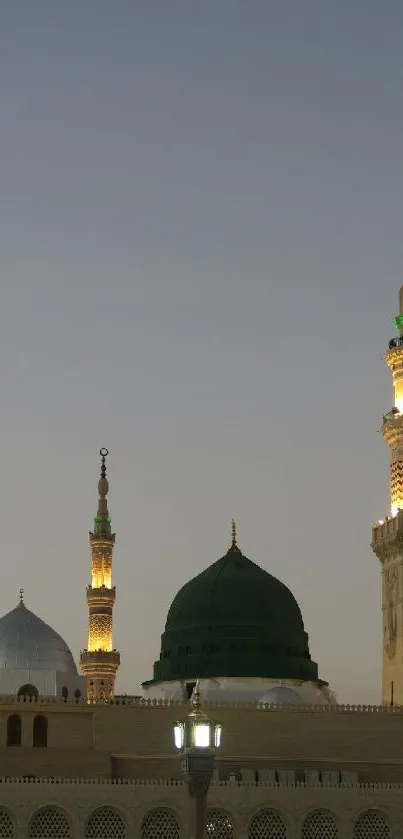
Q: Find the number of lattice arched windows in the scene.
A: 8